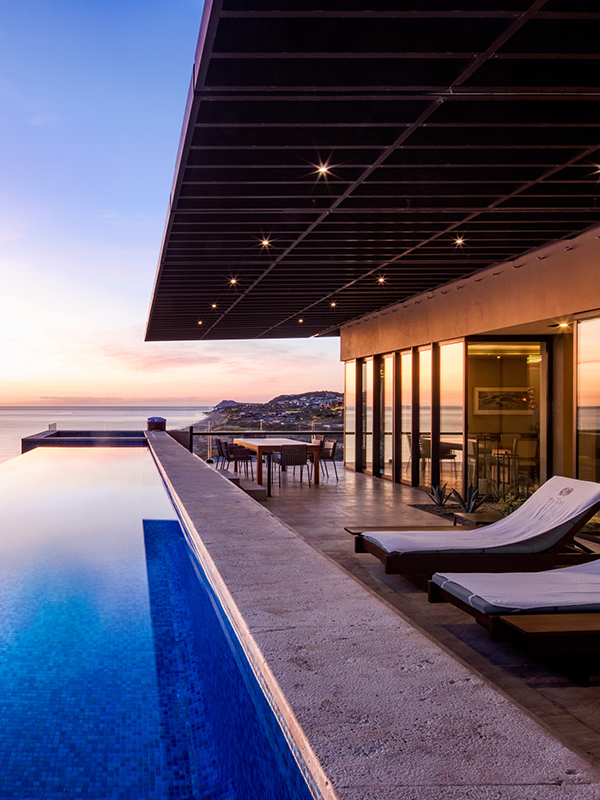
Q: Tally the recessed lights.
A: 11